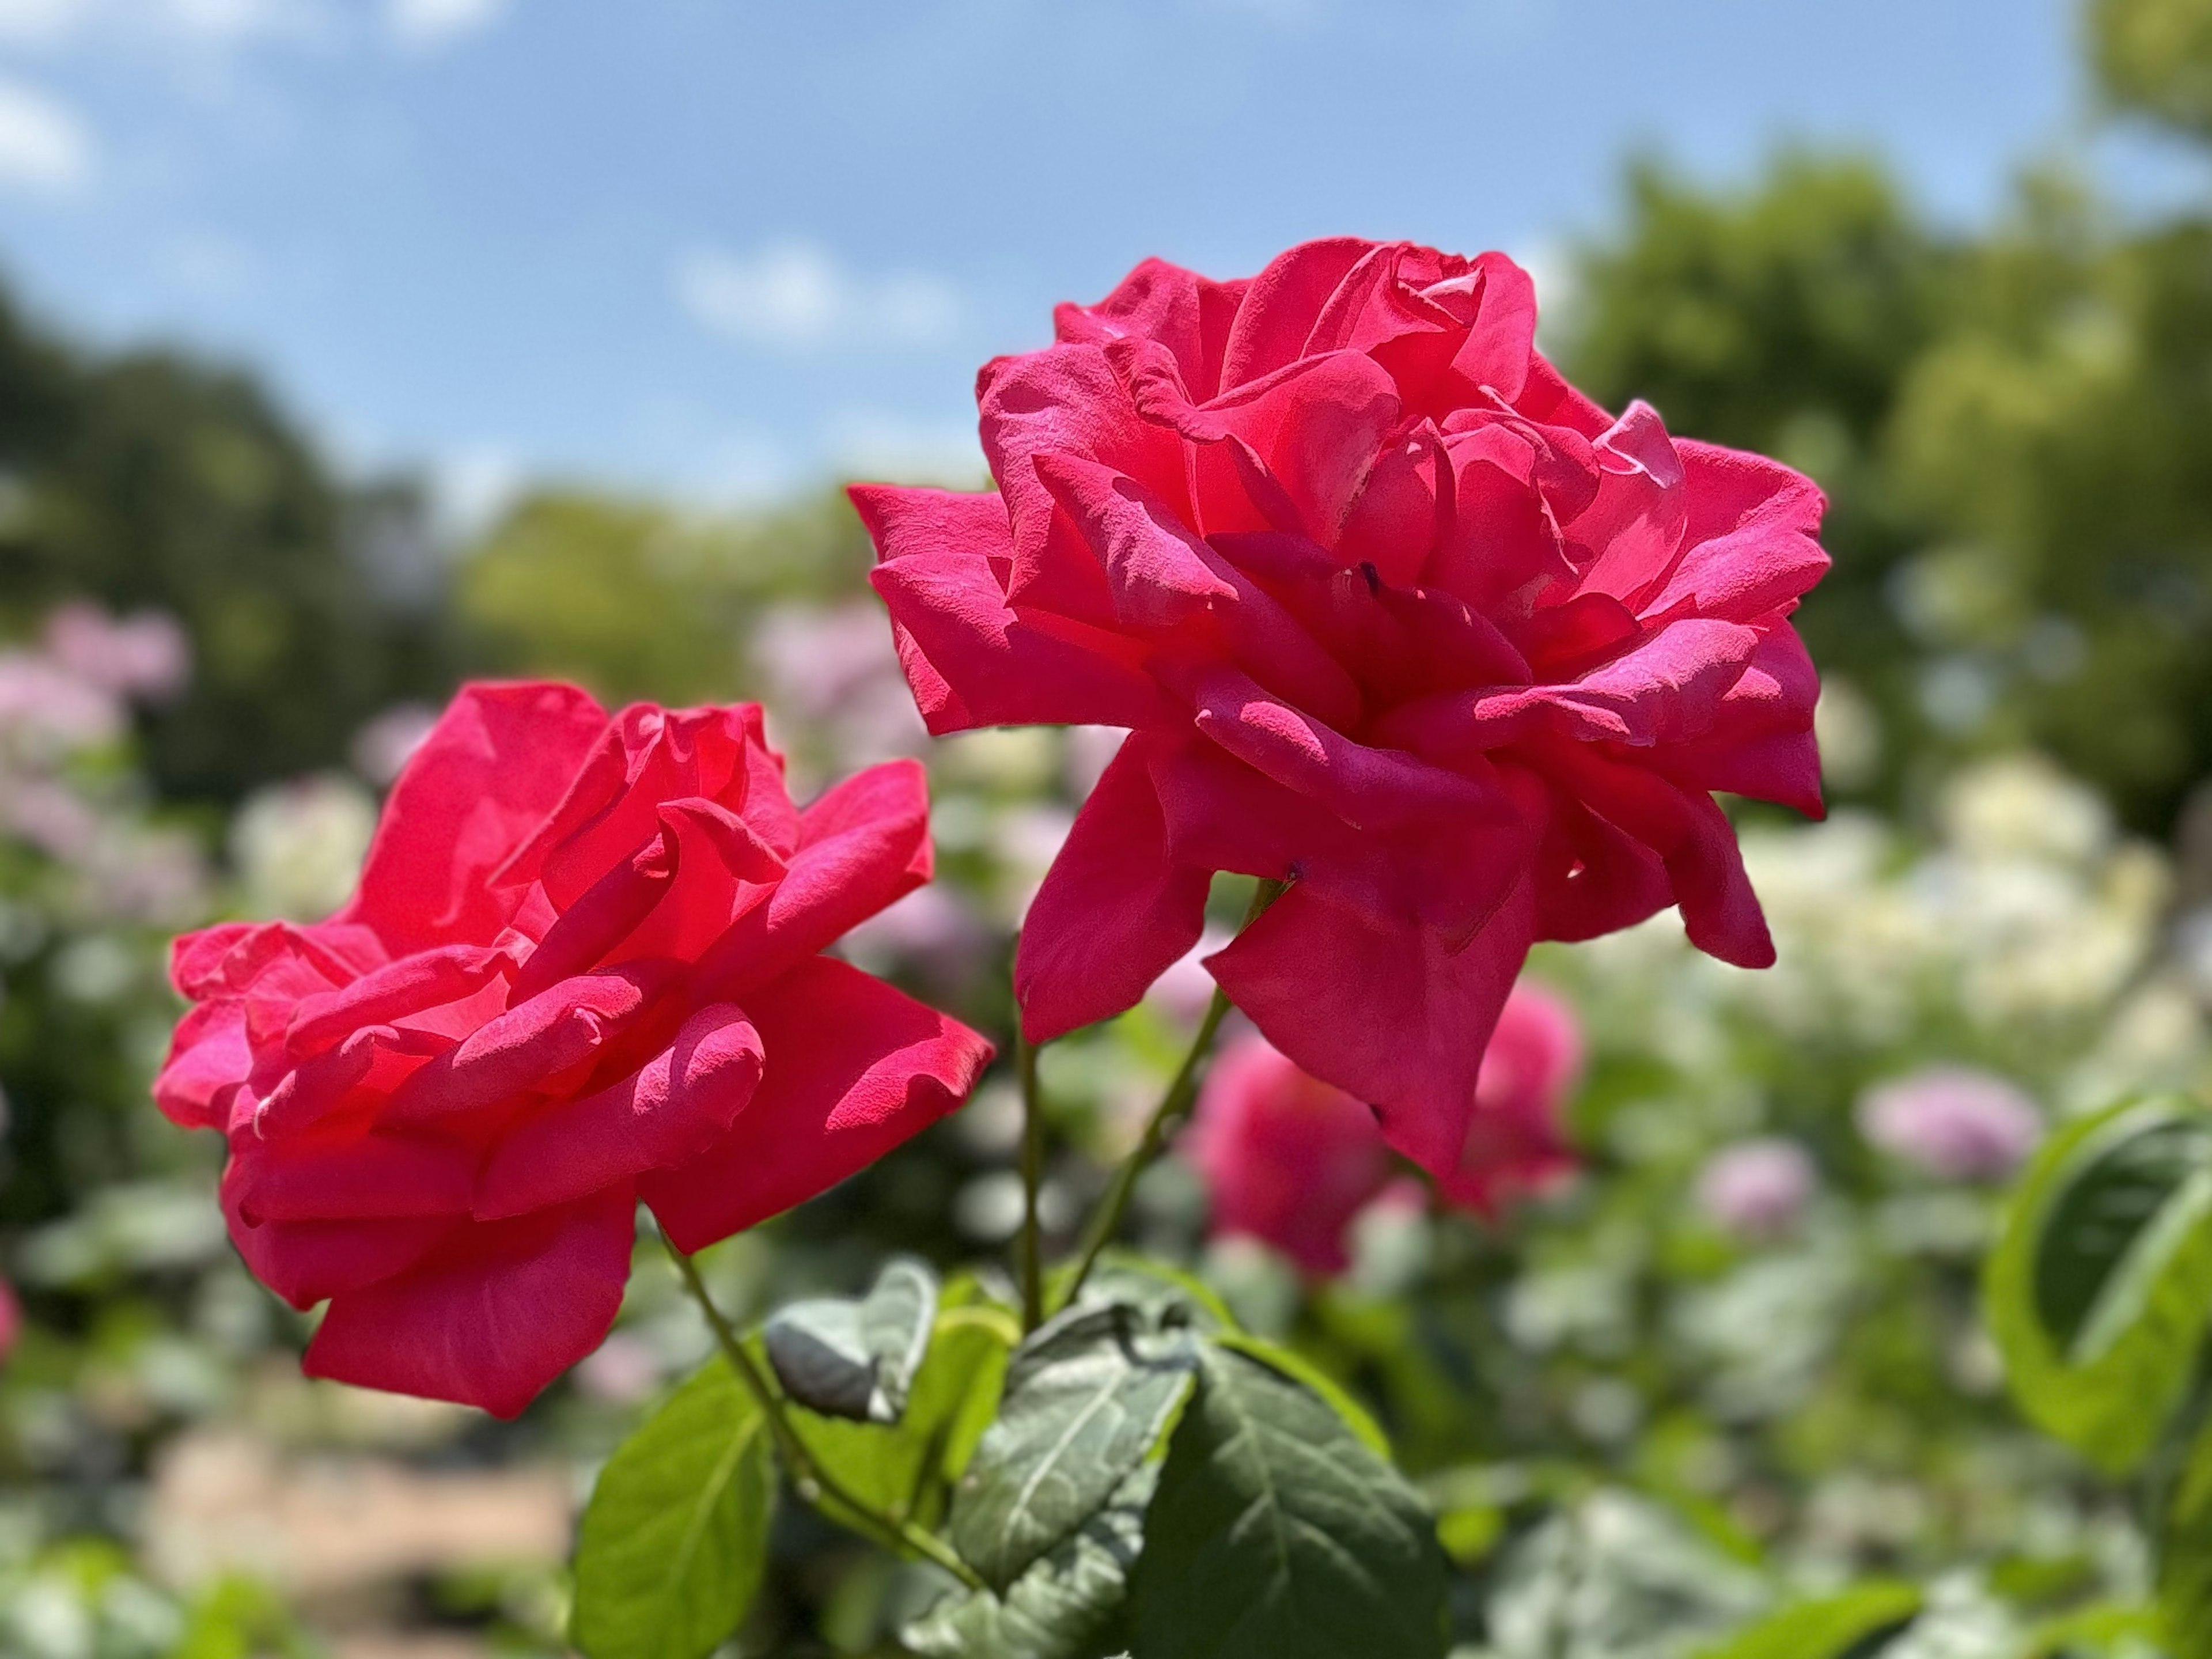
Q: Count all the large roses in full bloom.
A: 2